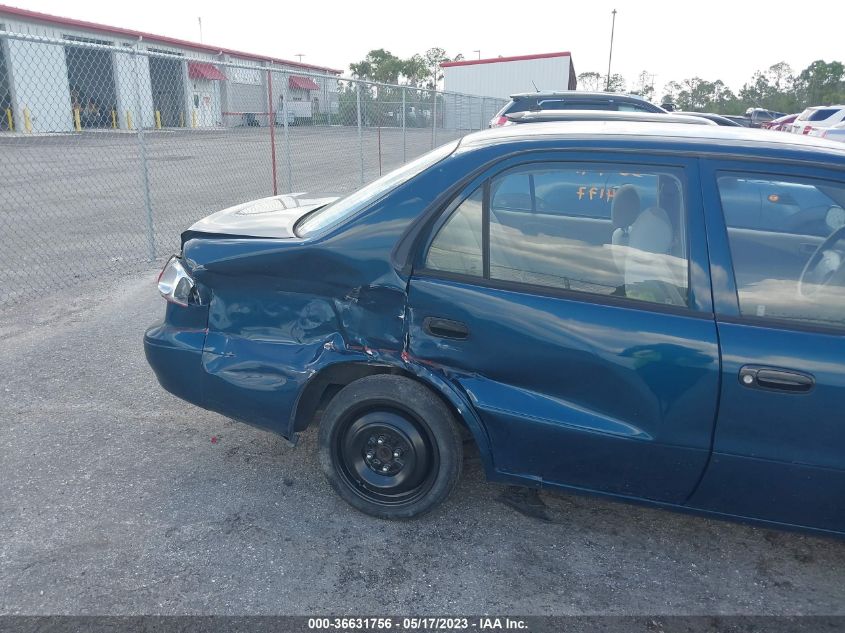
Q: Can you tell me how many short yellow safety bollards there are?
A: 8